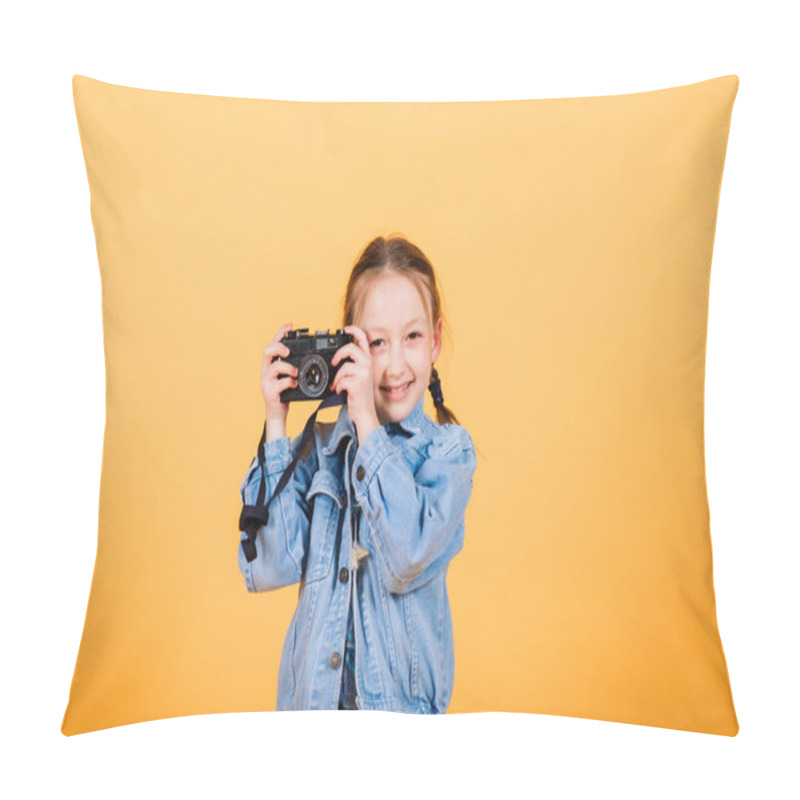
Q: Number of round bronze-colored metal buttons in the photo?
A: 3